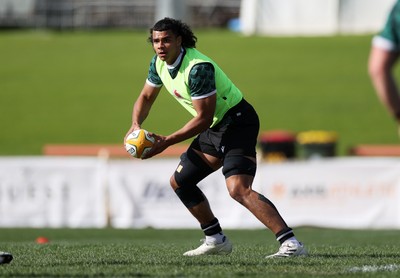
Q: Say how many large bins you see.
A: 2